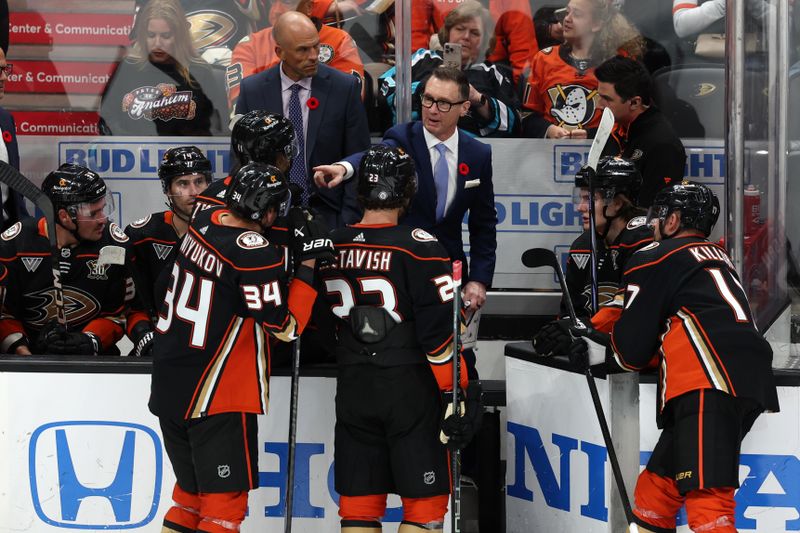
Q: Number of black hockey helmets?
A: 7